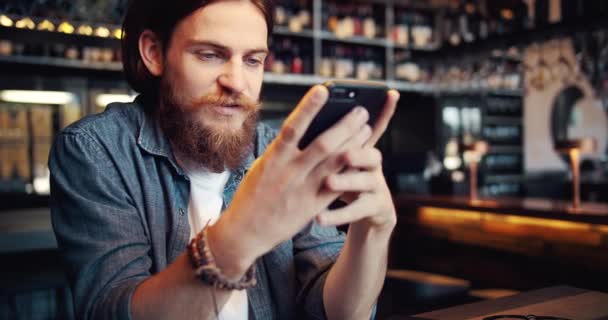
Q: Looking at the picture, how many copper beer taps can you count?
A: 2